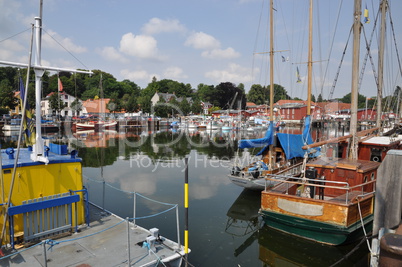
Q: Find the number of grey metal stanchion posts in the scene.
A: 5